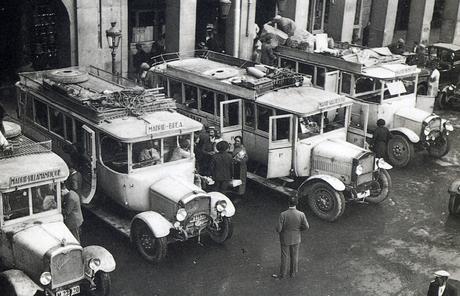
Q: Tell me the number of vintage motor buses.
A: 4